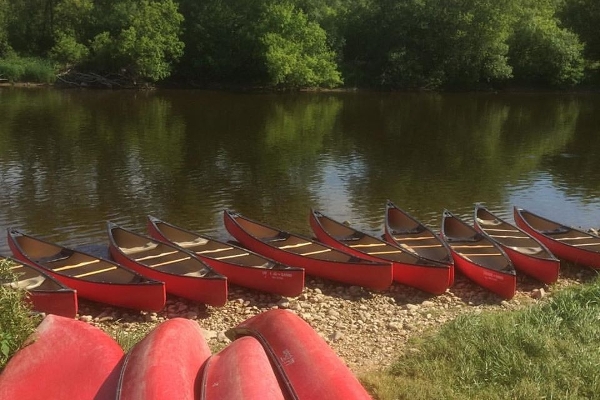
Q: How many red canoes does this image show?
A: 14